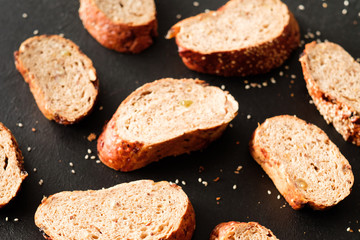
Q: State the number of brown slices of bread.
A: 9